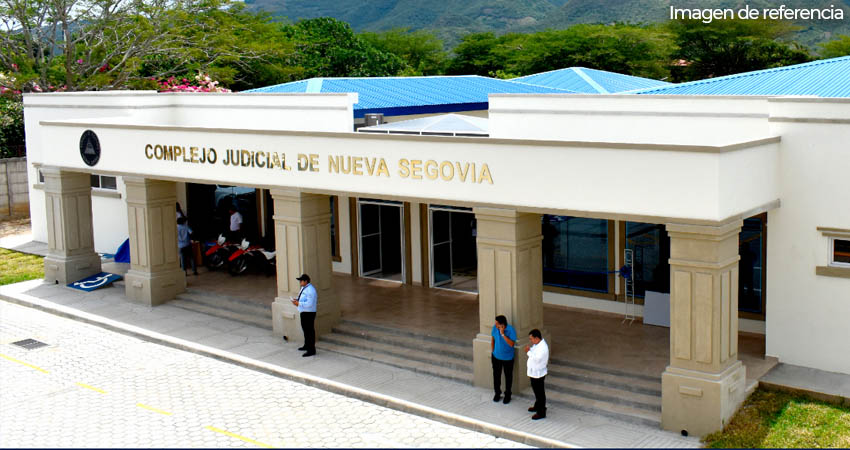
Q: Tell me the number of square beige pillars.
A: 5